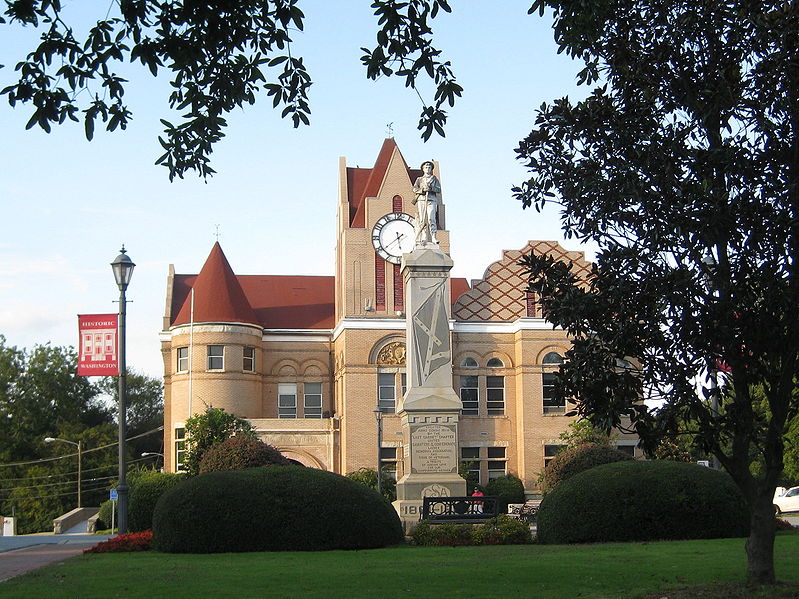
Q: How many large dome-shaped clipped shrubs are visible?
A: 2